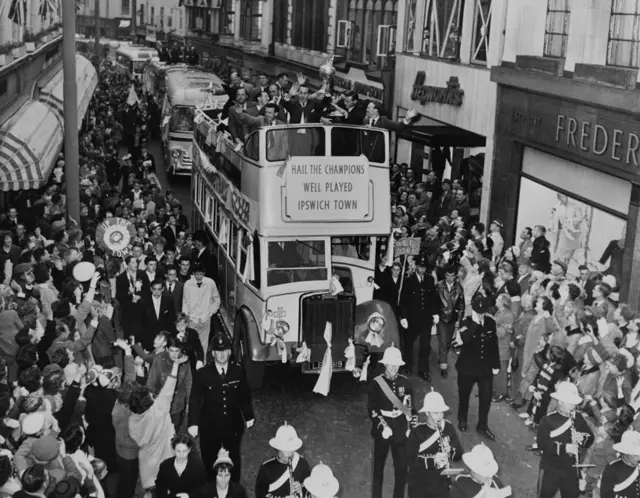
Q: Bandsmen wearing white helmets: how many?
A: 7